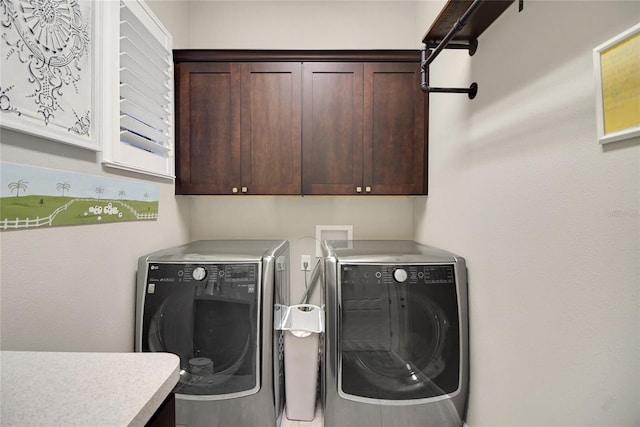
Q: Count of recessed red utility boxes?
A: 0